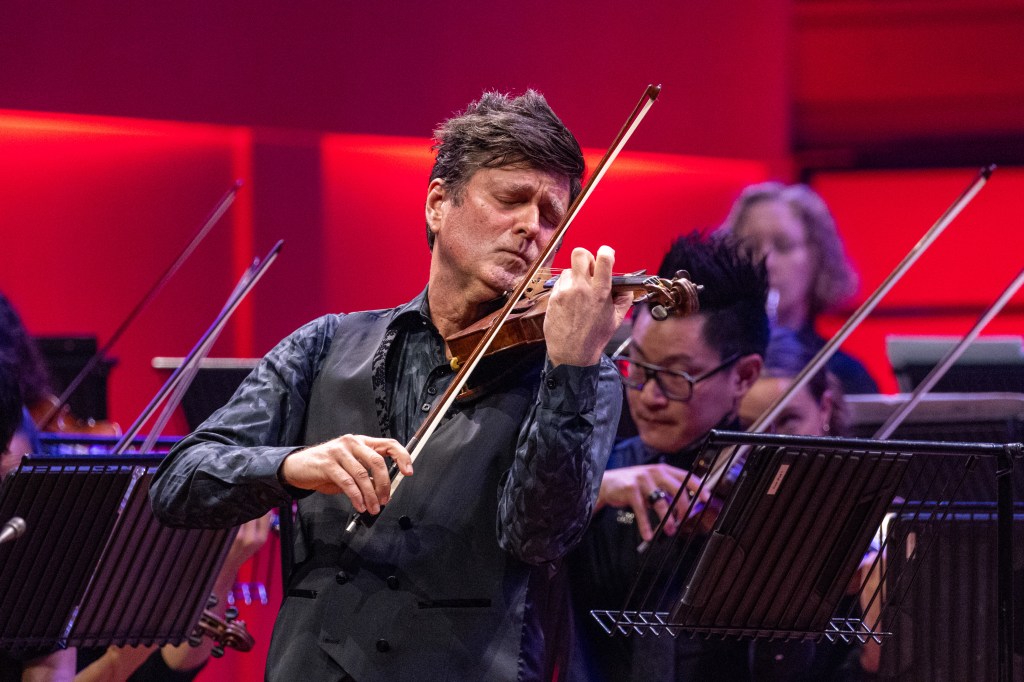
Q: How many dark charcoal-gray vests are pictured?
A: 1